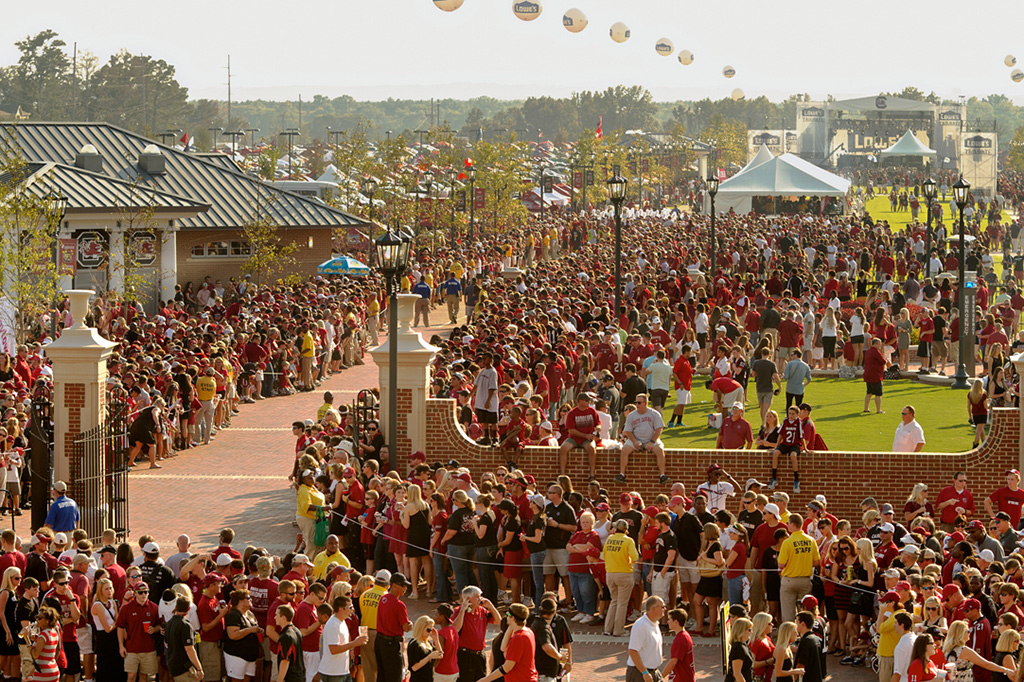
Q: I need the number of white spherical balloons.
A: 10